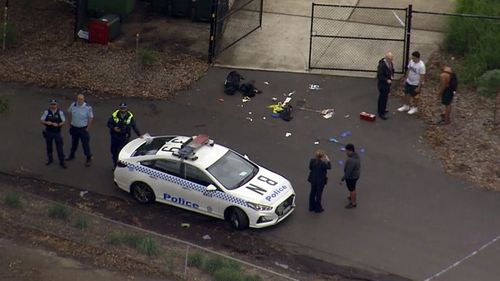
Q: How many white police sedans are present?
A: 1